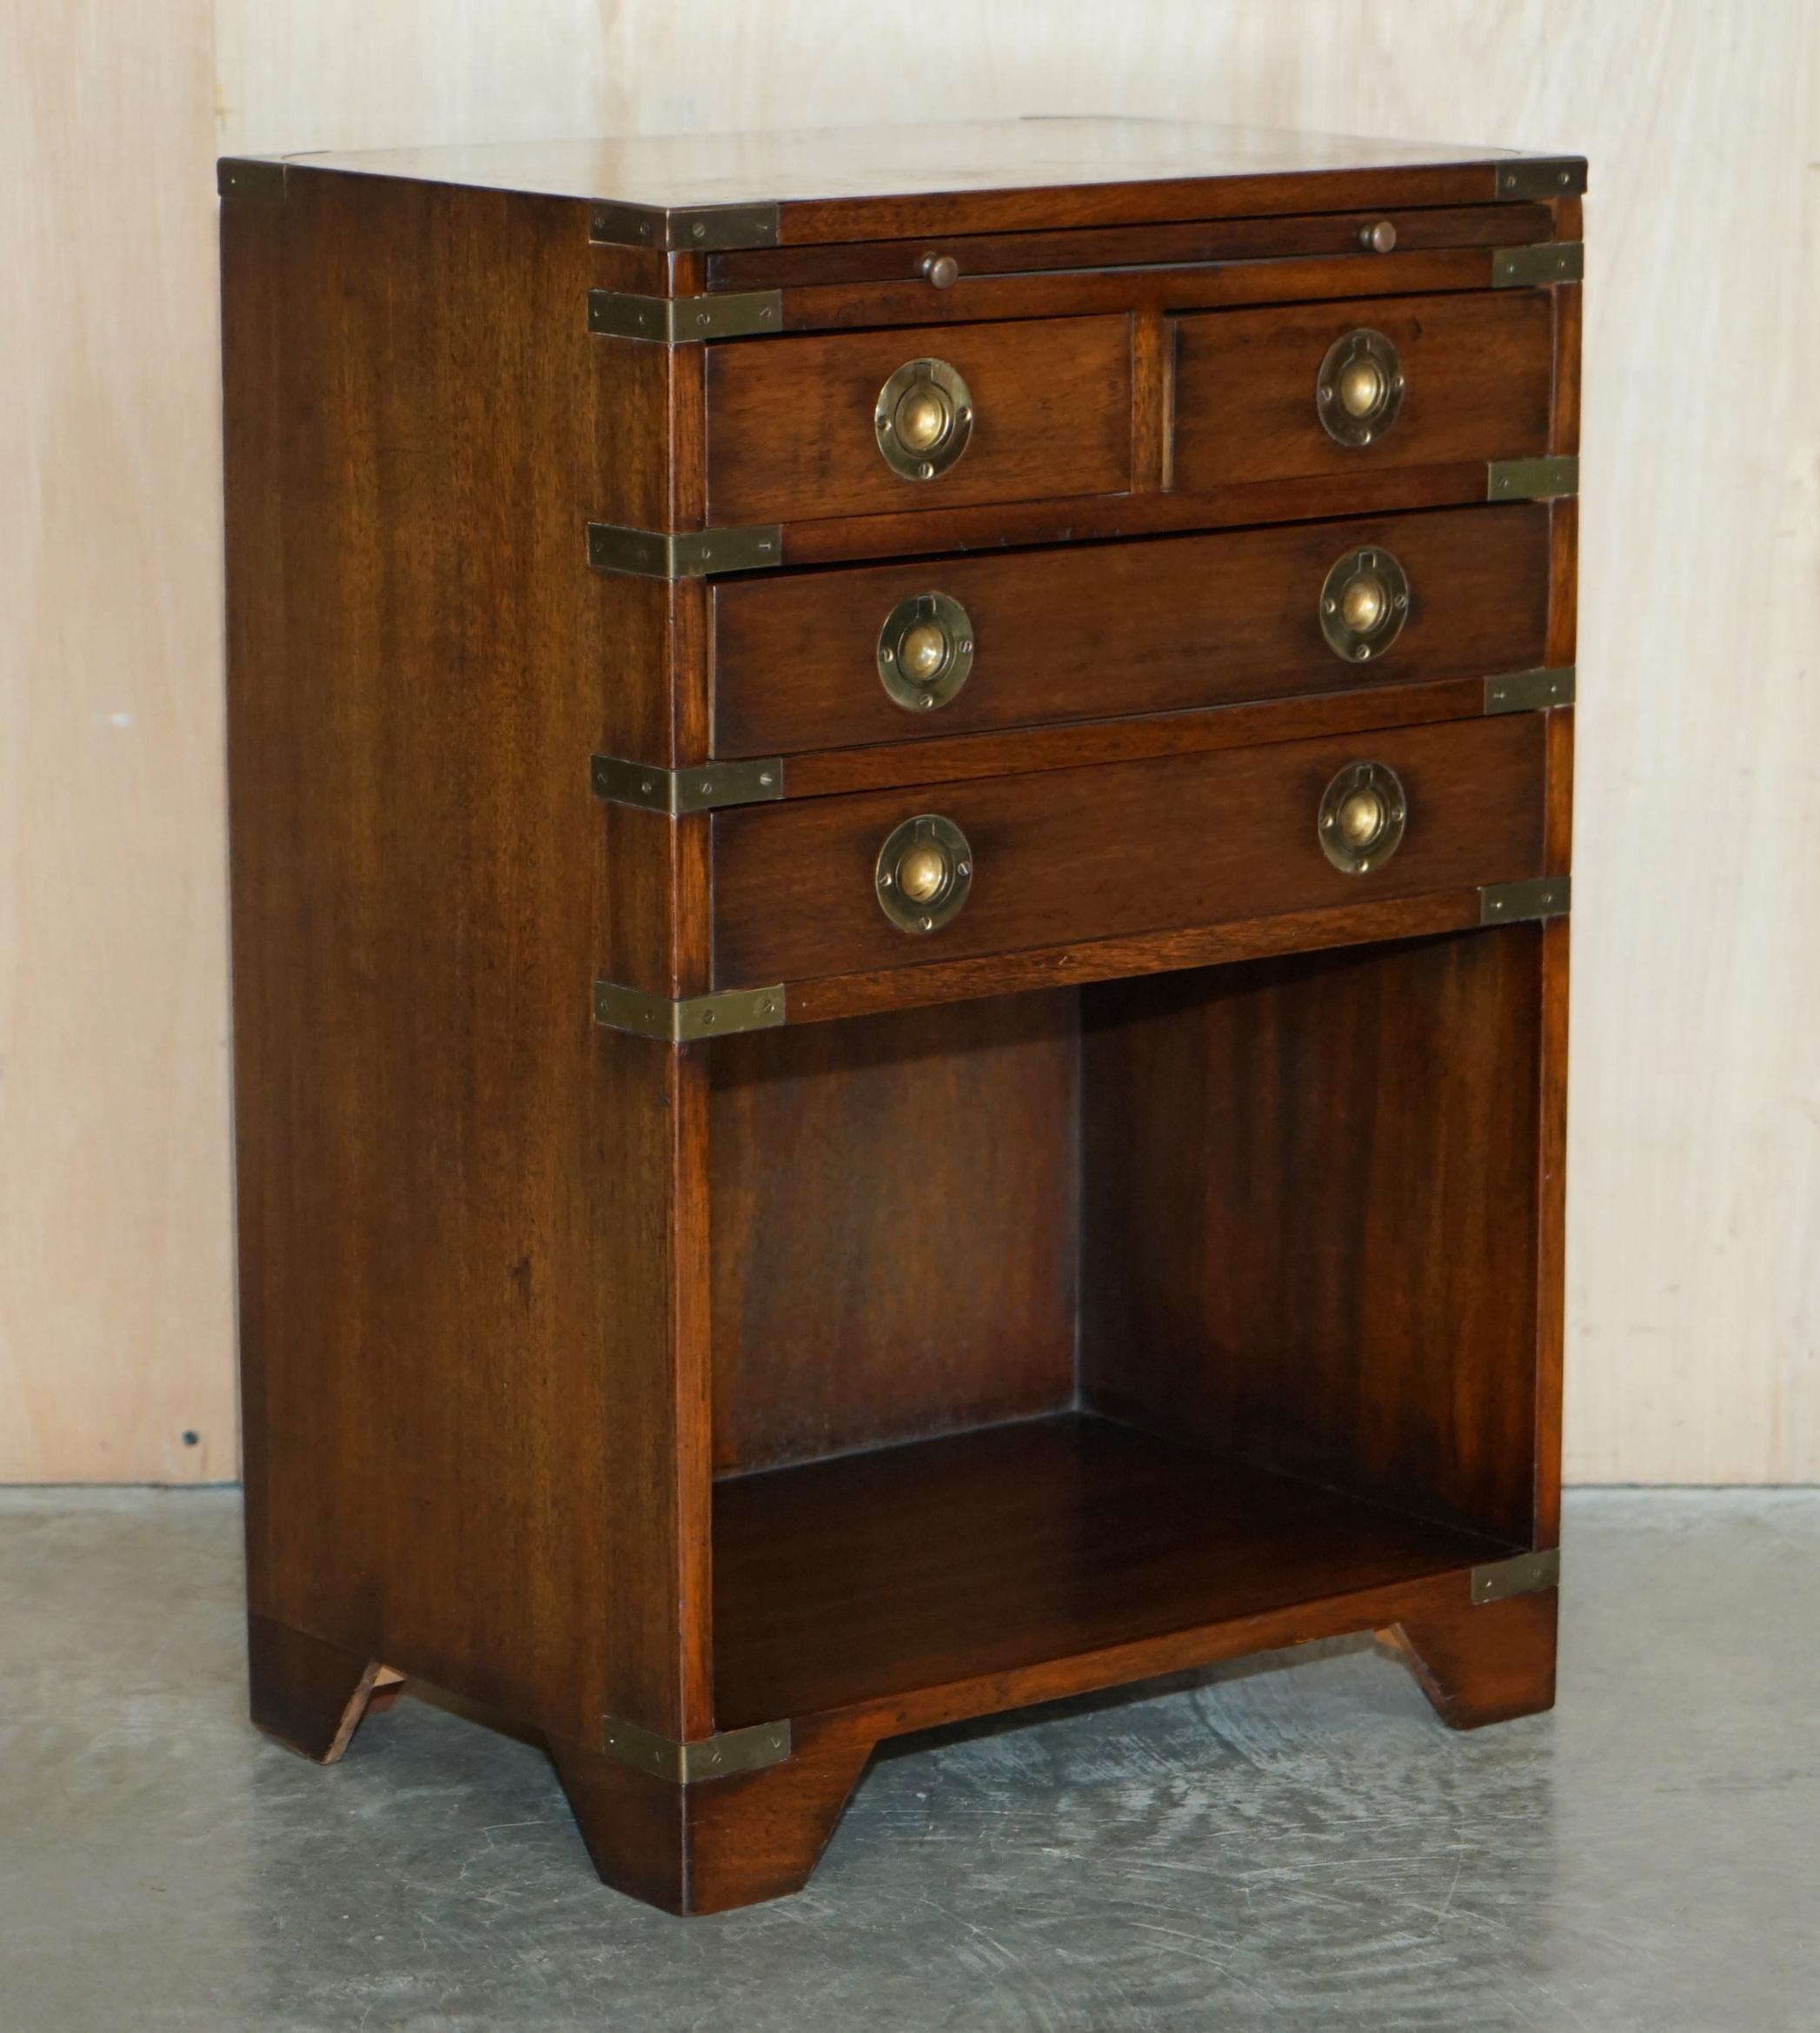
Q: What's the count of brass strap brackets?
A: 13